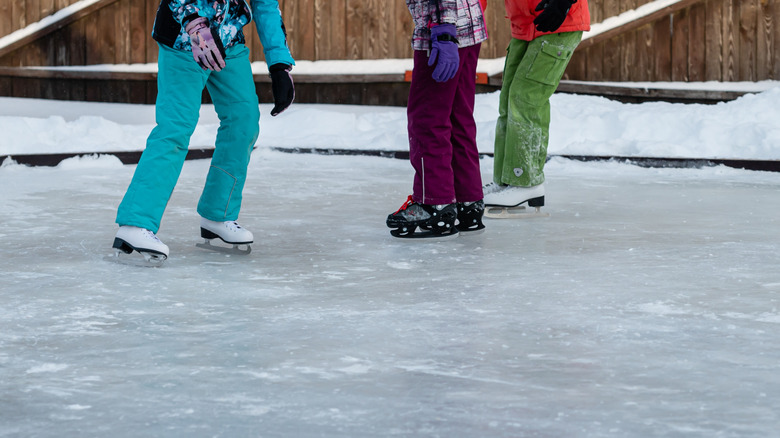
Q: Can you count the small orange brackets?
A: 2